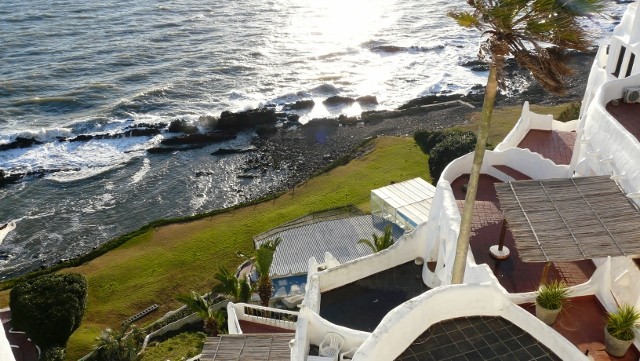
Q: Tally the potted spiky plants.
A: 2